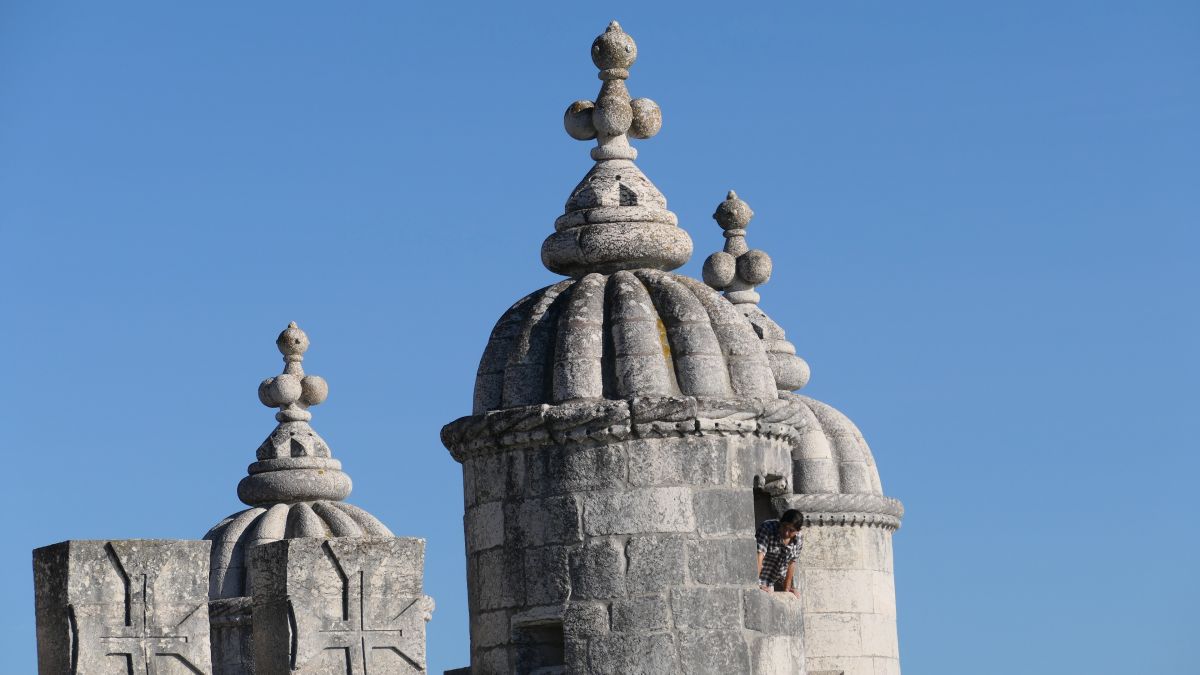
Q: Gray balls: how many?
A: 11